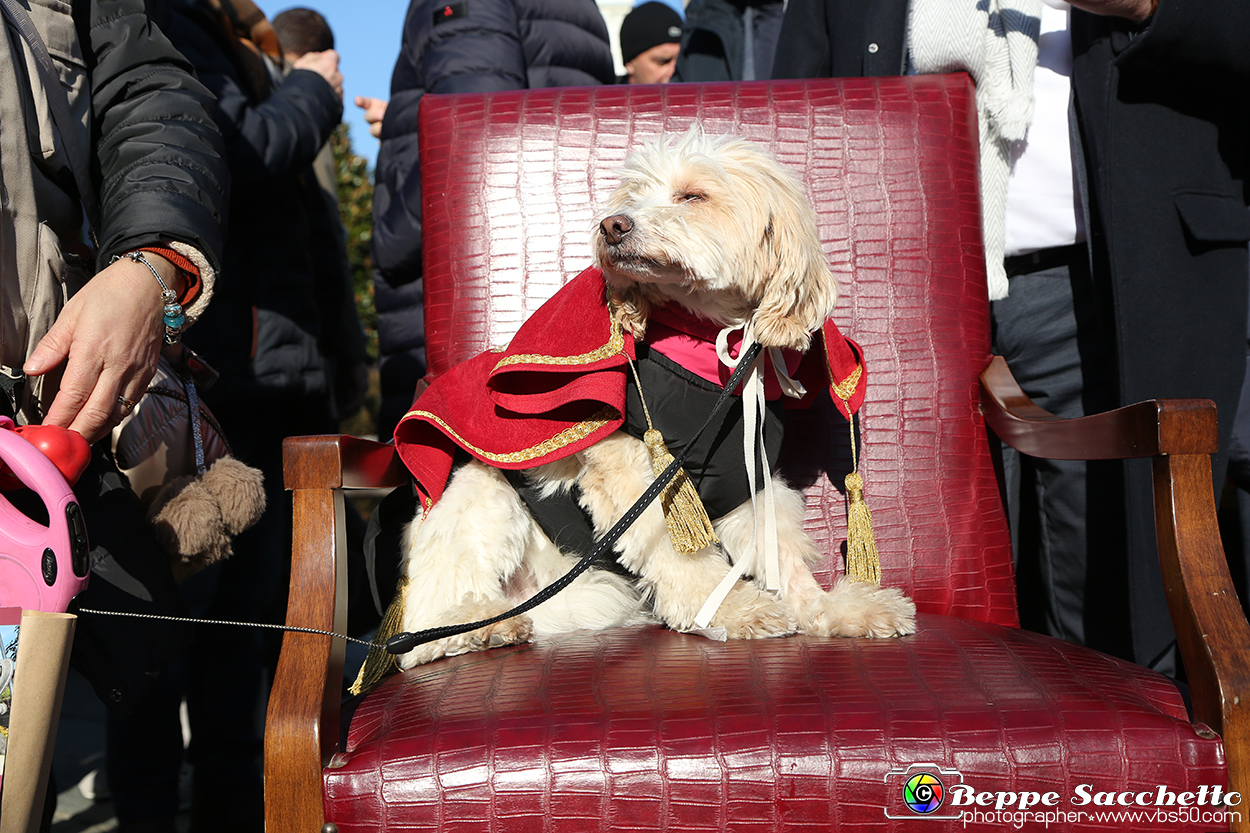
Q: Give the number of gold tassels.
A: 3